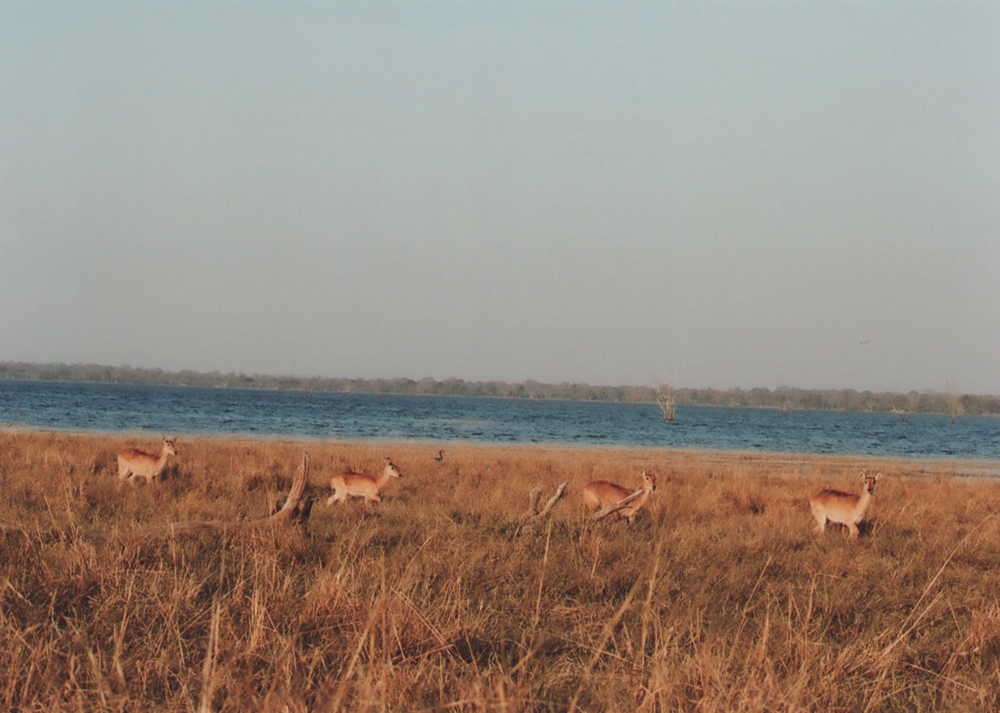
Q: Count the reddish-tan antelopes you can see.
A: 4